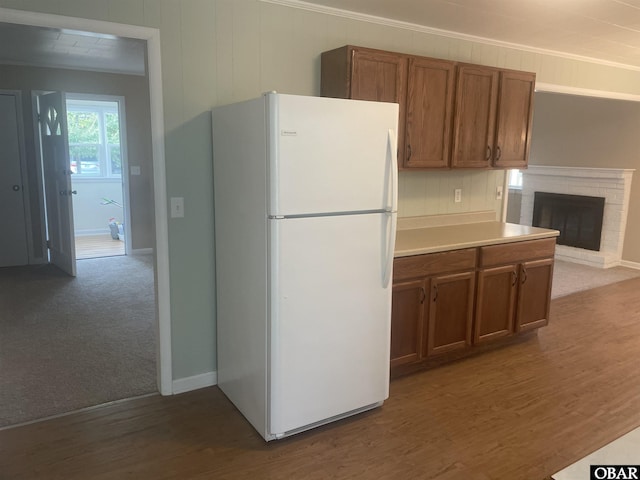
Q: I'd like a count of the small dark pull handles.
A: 7